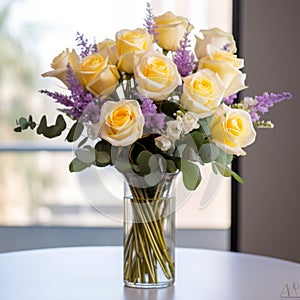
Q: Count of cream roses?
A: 11